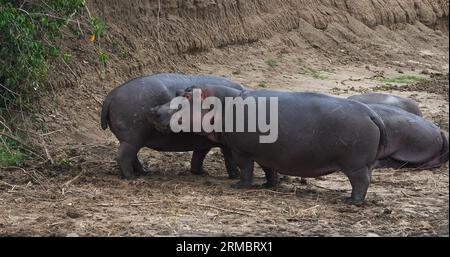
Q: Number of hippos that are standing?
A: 2